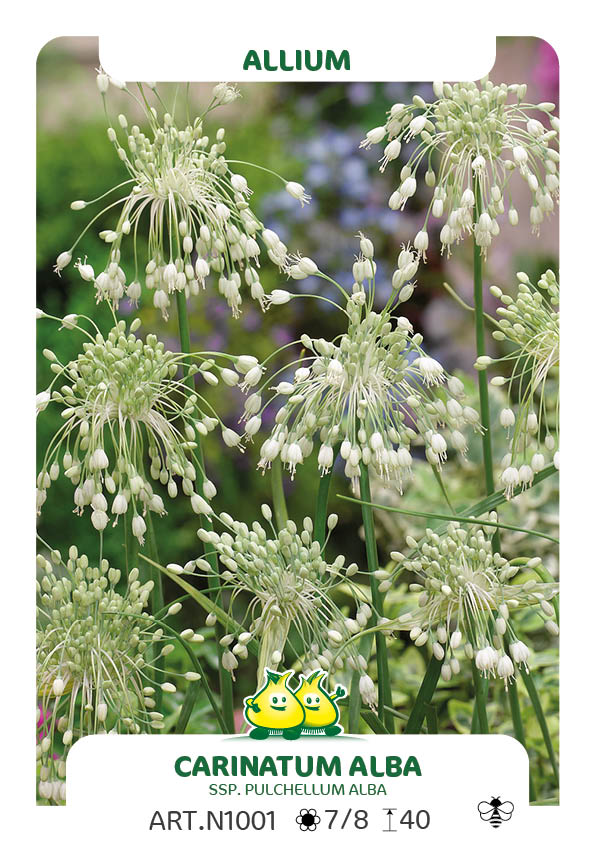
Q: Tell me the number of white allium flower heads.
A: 8